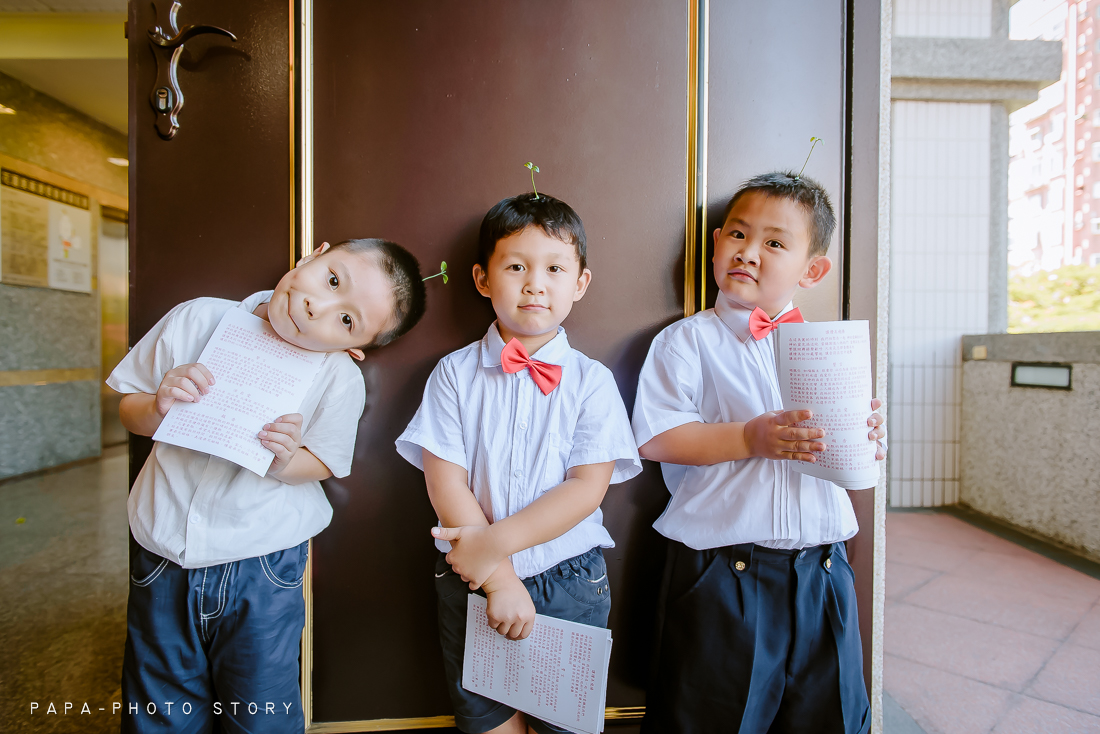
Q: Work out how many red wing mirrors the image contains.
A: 0